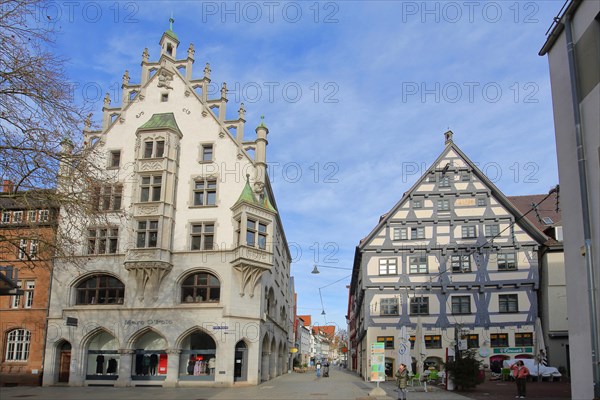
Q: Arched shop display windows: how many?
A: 3